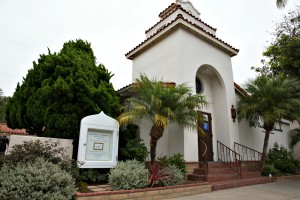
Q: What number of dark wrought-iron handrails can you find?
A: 3